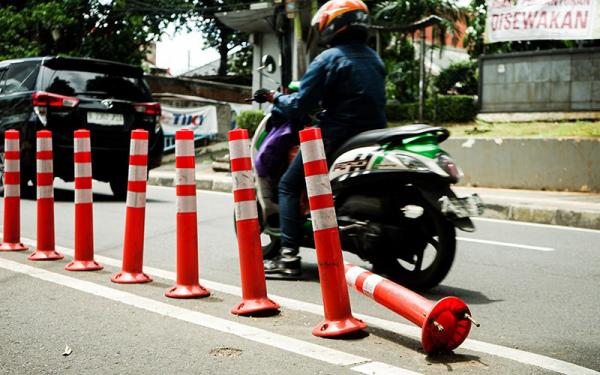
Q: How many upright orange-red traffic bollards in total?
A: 7